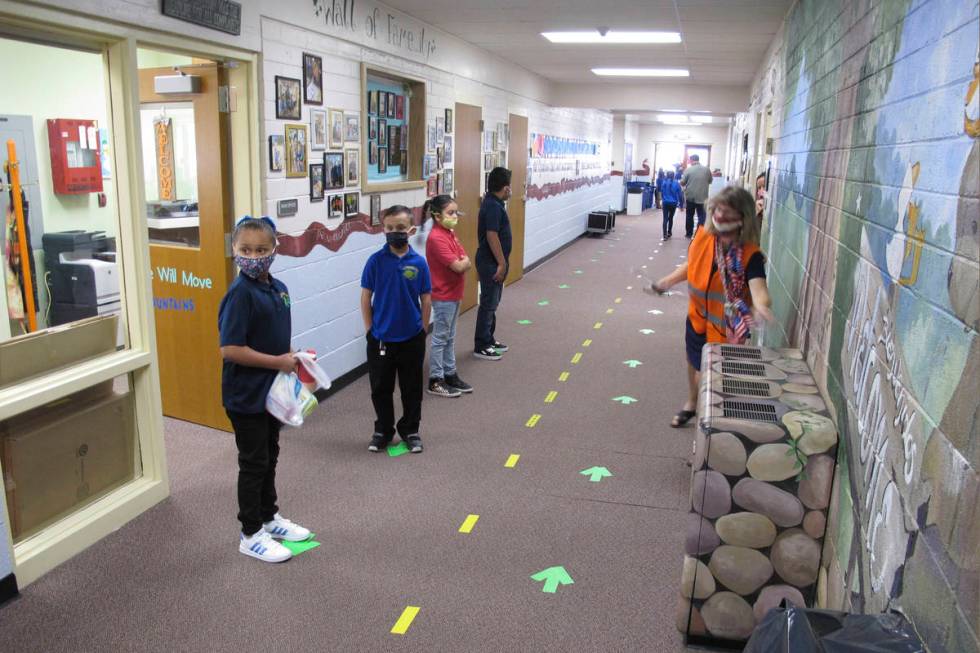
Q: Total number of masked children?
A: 4